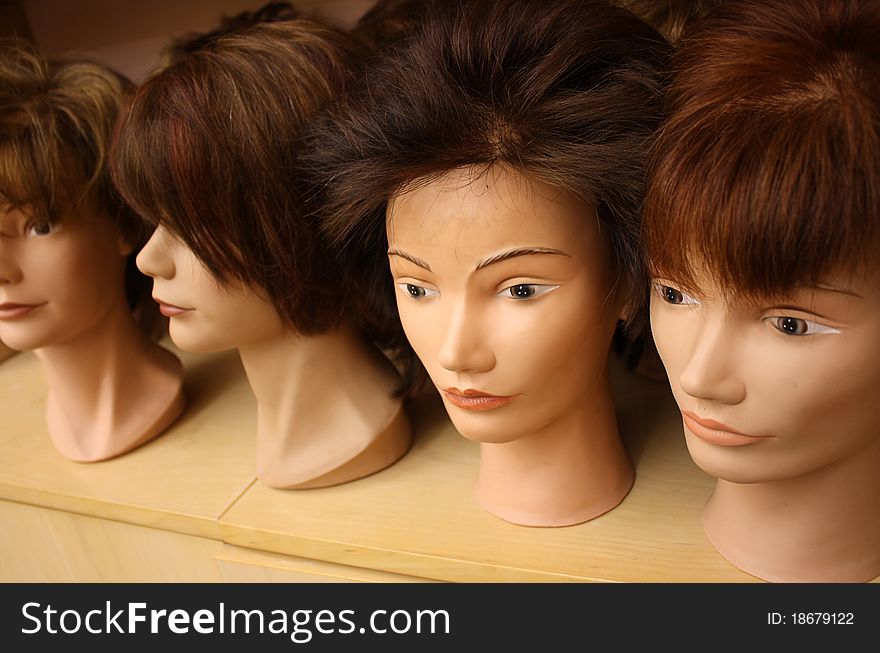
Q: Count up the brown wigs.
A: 4